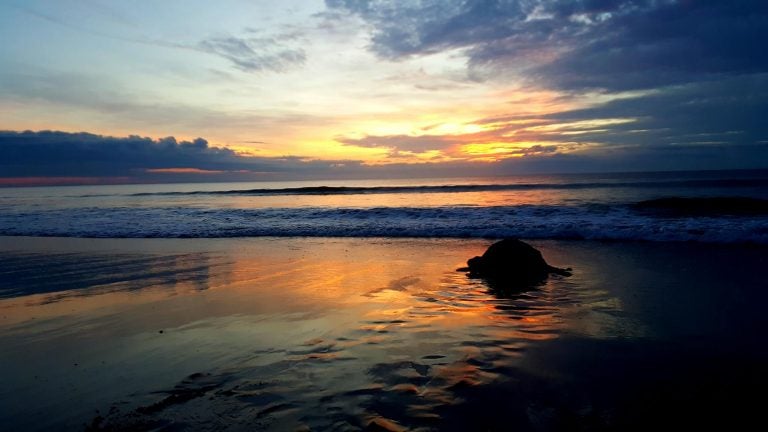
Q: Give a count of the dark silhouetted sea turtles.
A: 1